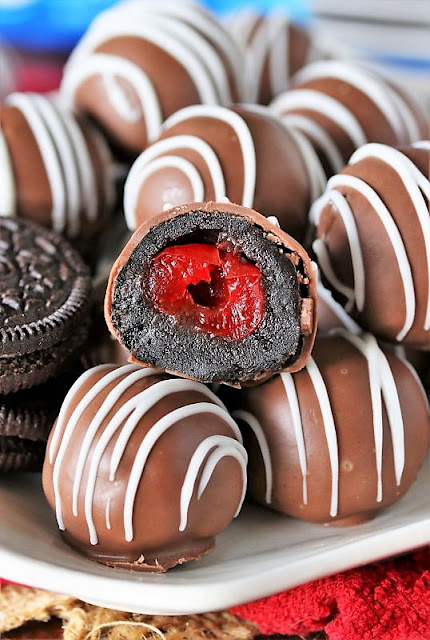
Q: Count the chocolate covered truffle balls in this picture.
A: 9